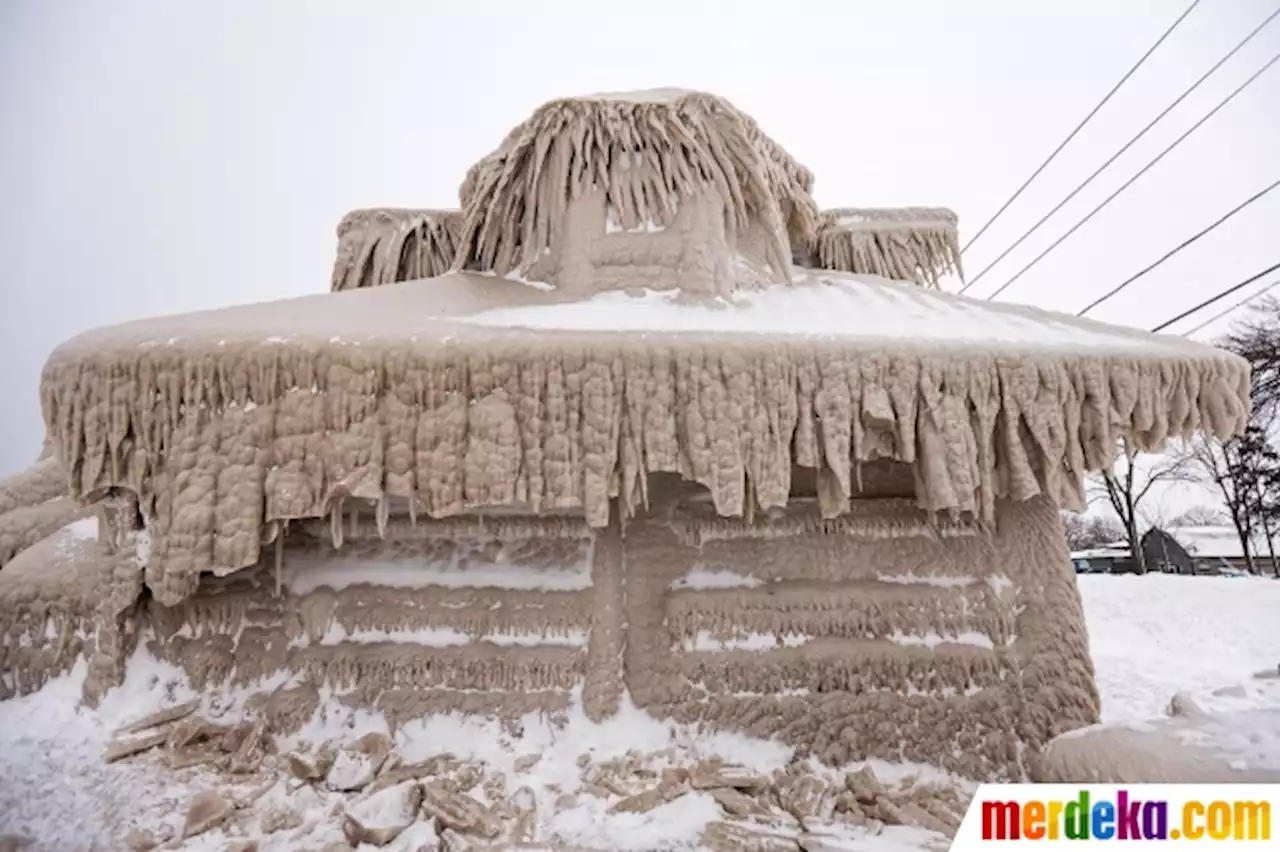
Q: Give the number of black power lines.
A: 6